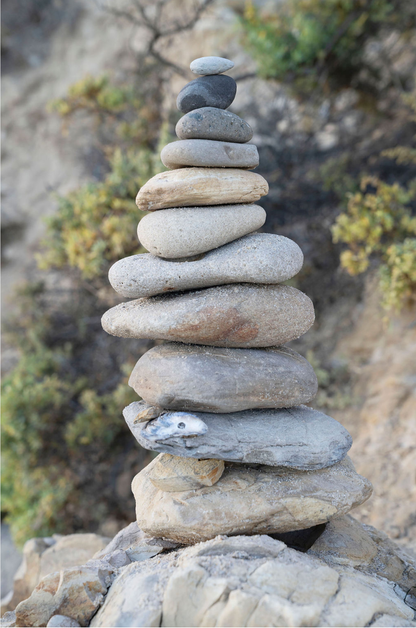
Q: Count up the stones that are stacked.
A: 11